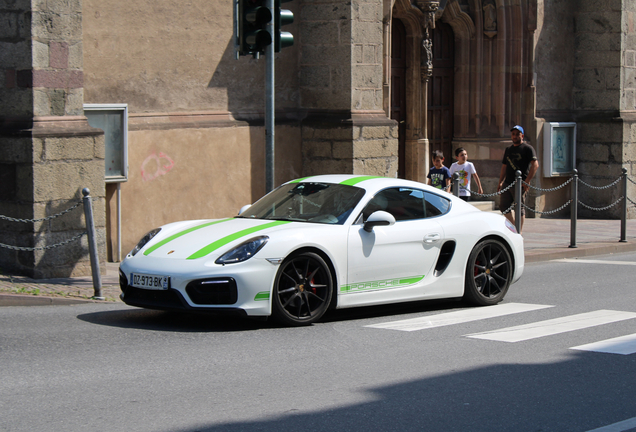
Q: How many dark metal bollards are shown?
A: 5